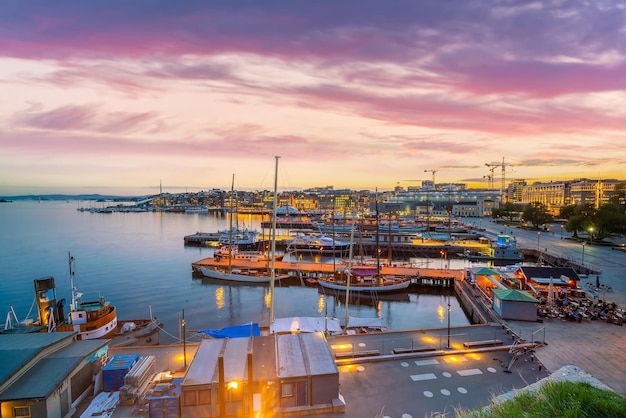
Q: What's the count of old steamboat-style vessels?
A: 1